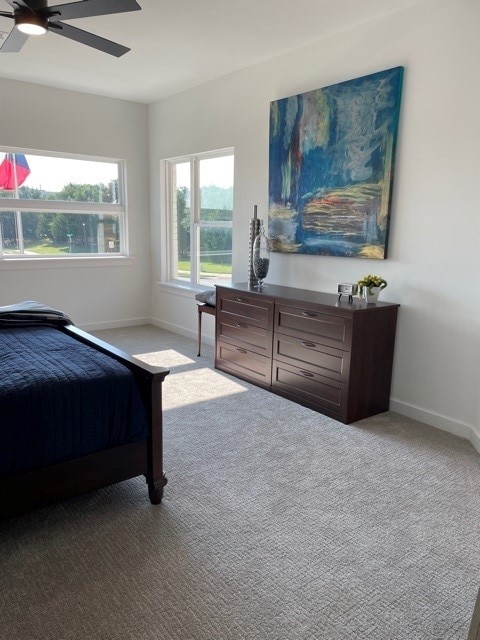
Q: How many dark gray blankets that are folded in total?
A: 1